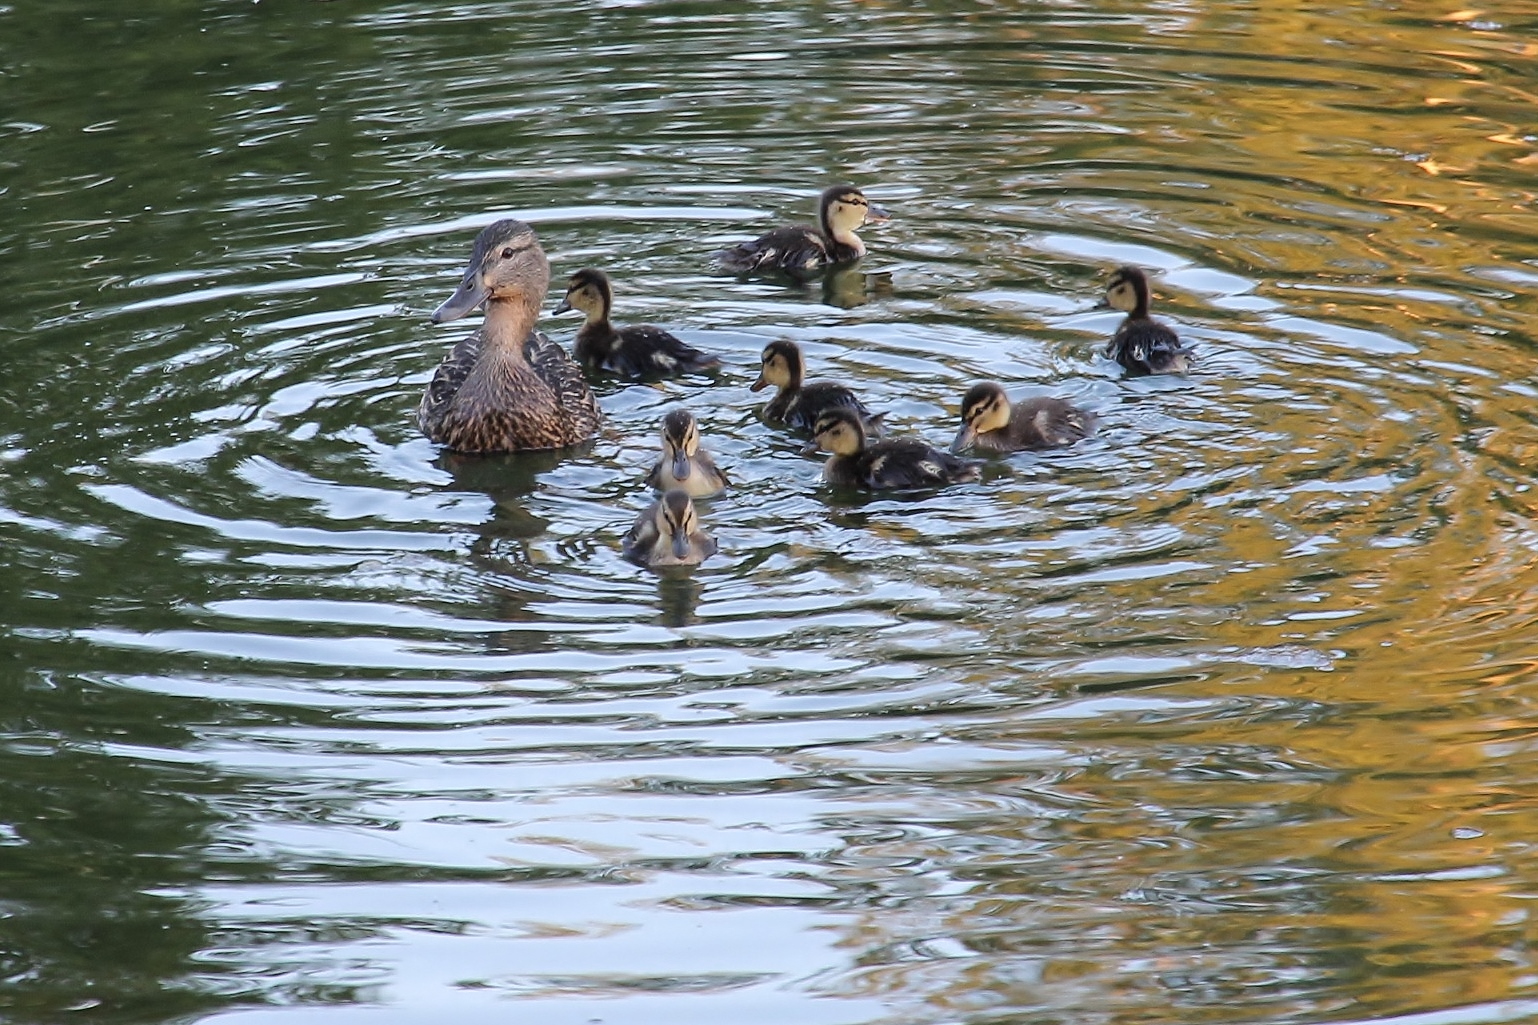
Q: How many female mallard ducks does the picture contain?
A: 1